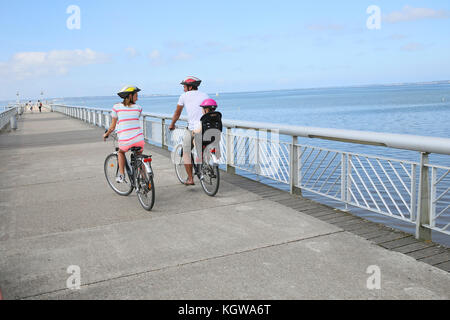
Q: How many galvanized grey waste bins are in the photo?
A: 1